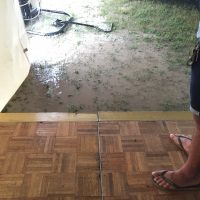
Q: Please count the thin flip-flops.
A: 2